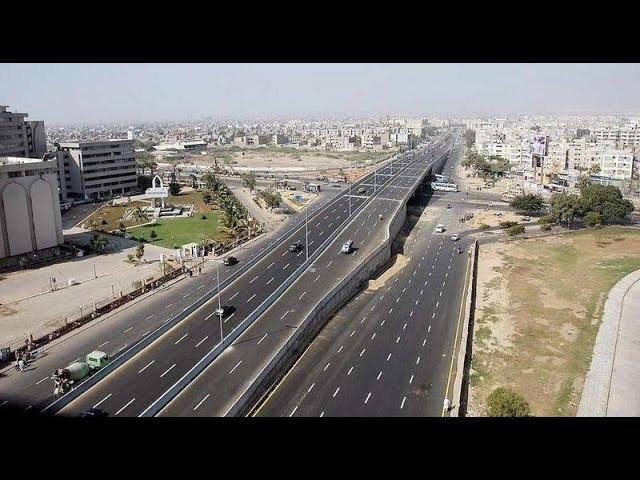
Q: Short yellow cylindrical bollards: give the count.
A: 0